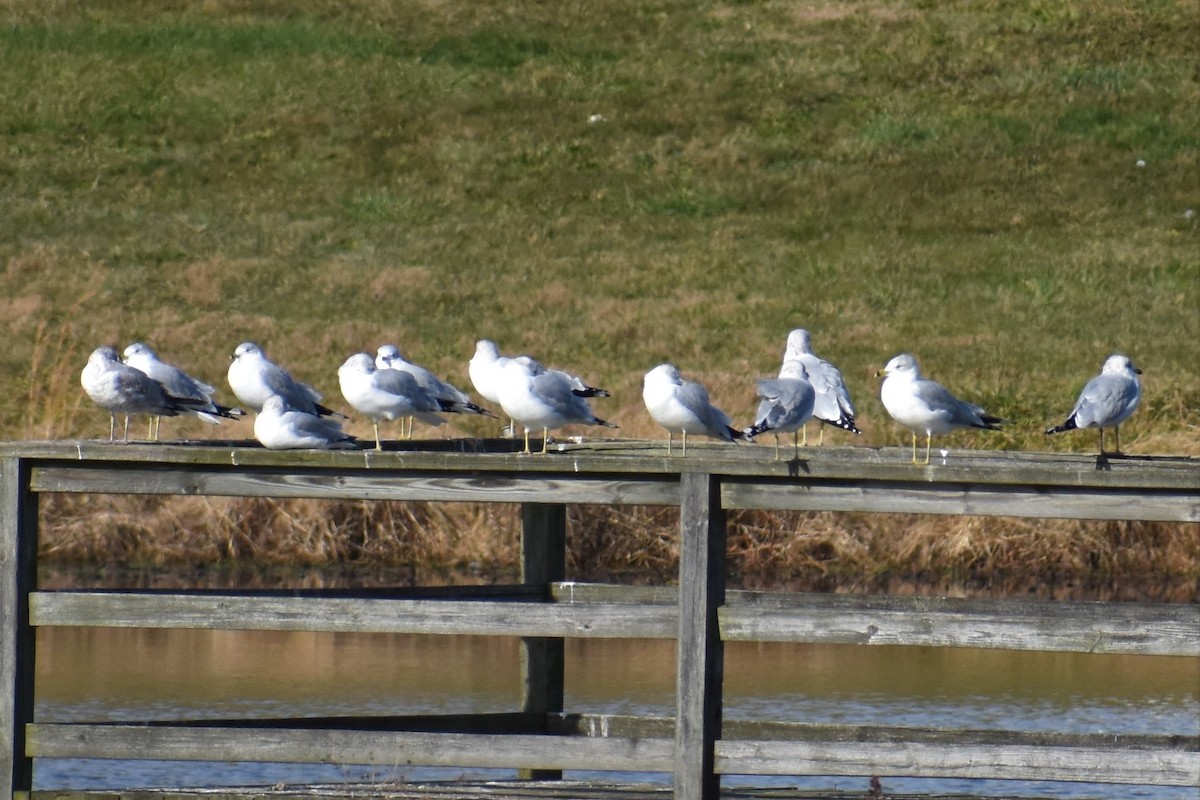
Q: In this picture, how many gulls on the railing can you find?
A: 13